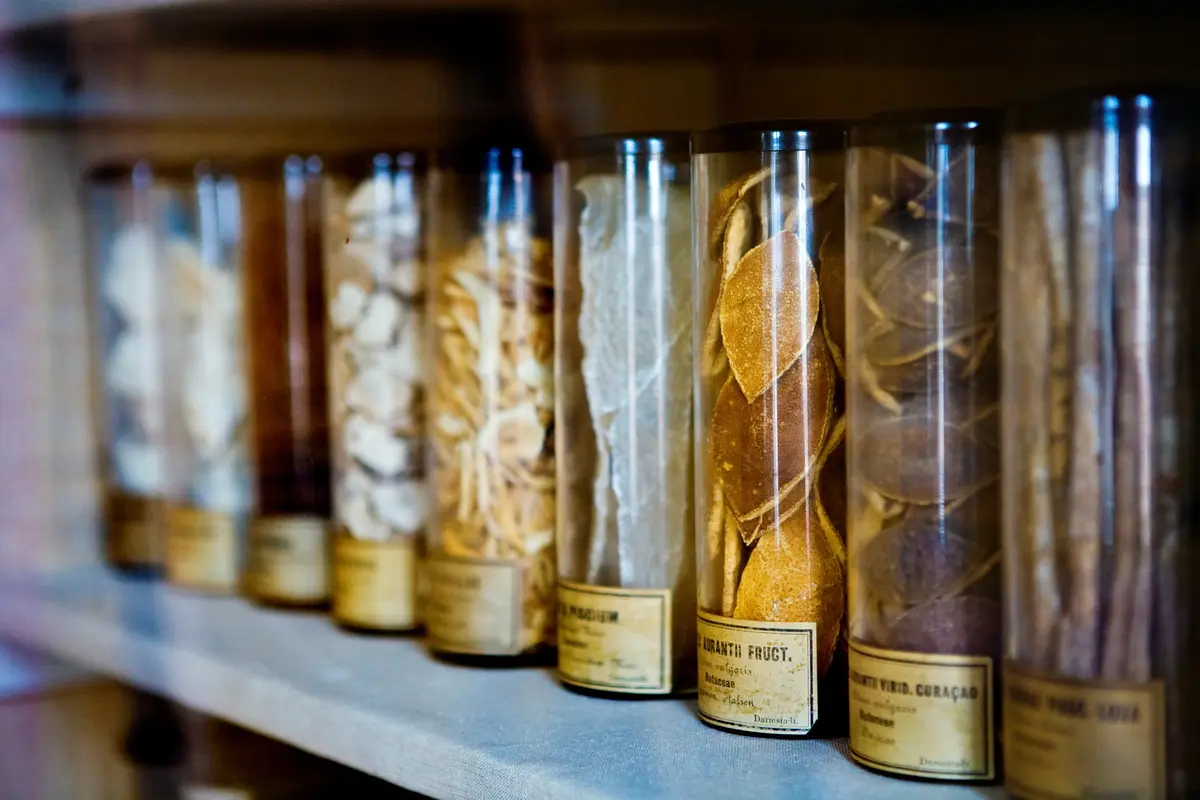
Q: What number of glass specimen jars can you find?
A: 9